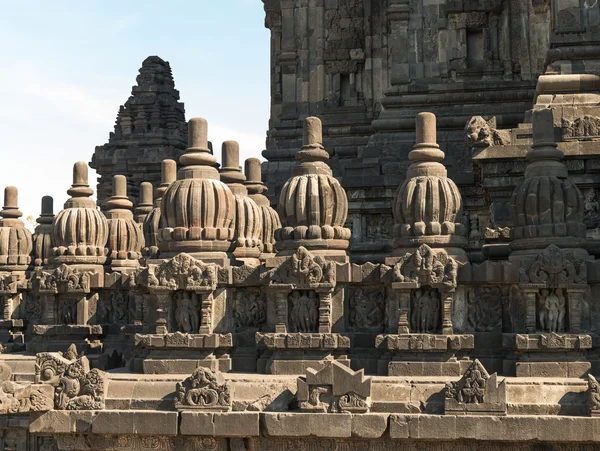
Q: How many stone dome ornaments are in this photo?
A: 12